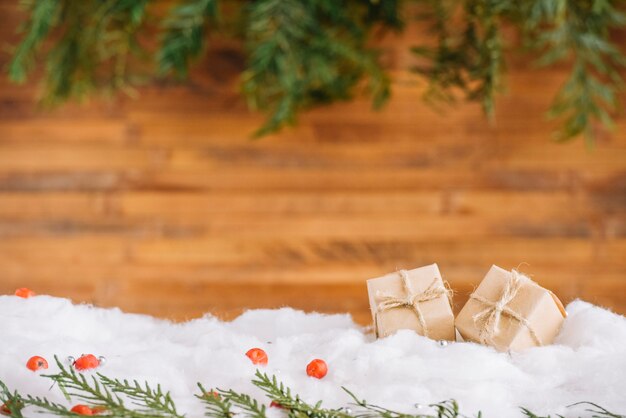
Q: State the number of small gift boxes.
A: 2